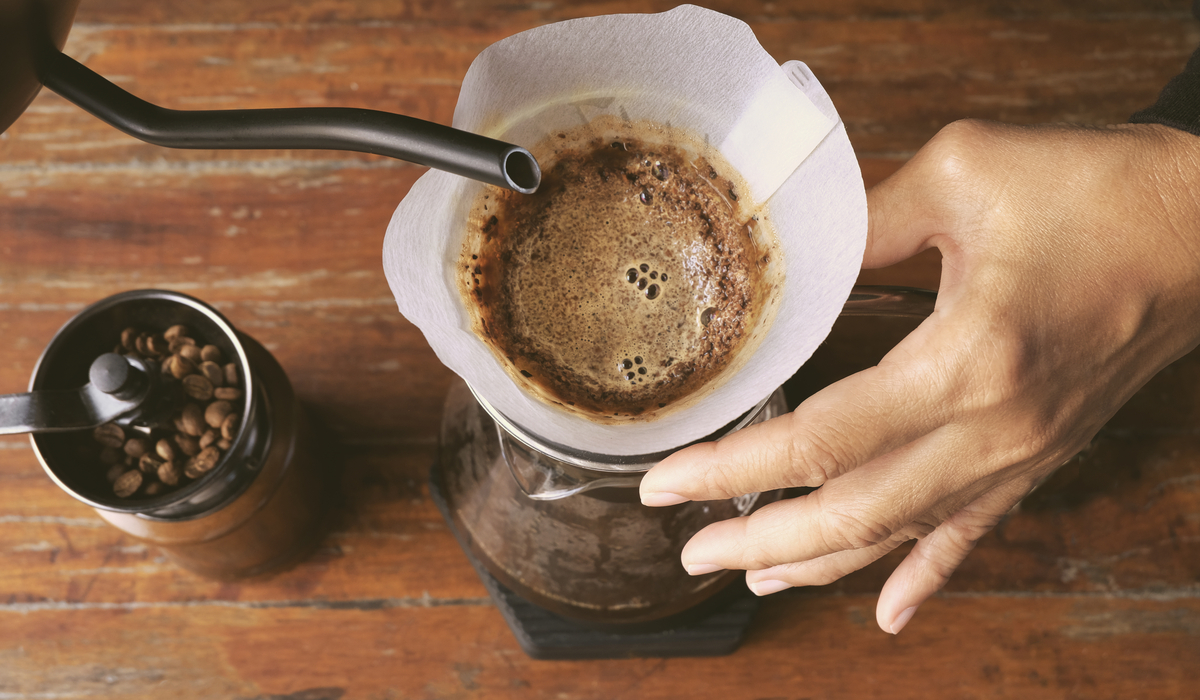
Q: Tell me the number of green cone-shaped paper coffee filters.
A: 0